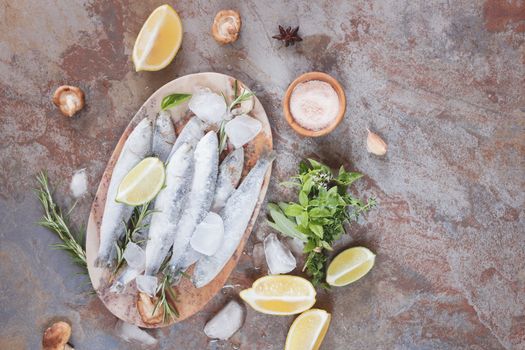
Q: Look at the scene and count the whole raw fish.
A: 7